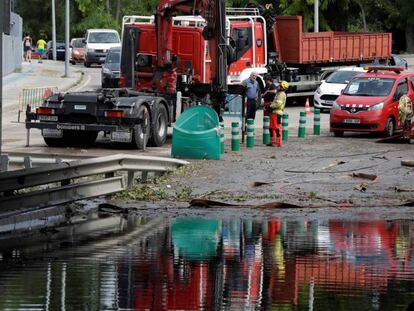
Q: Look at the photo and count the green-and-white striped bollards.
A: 7